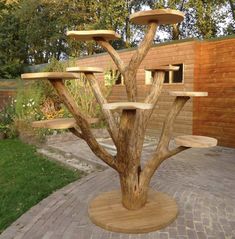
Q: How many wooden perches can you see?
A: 9